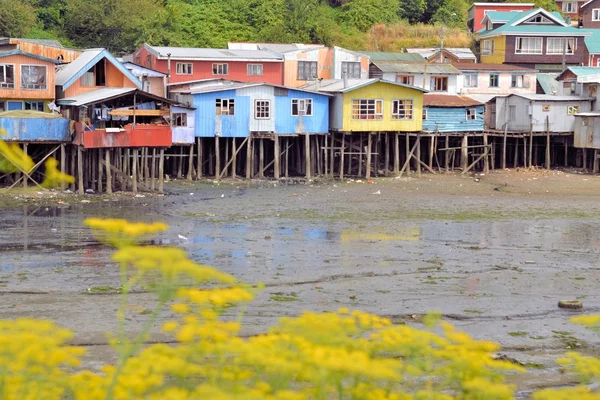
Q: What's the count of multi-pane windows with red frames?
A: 2